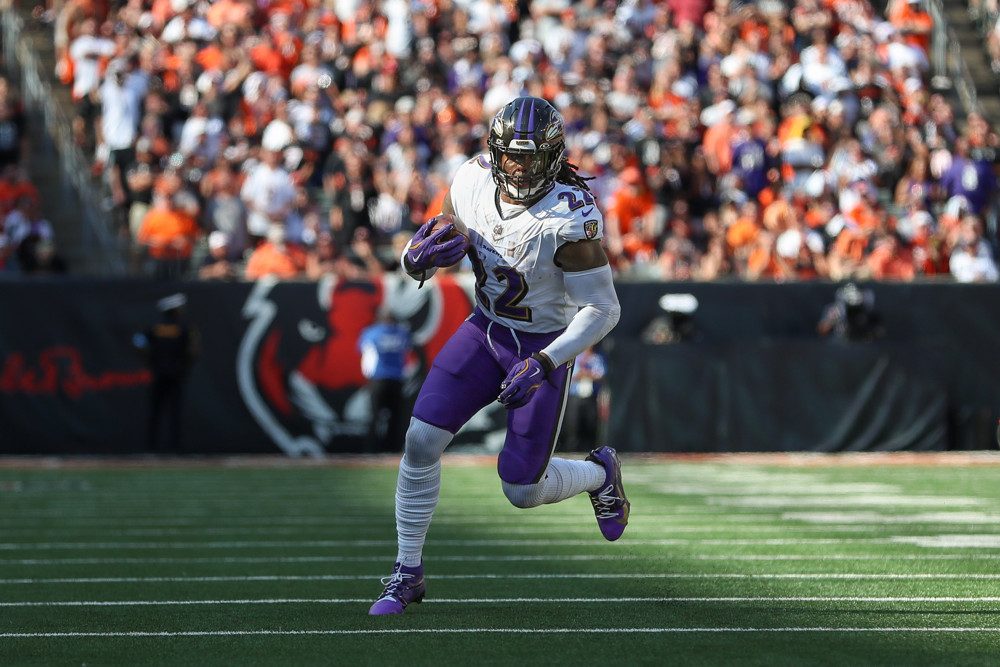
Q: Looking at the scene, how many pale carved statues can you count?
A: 0